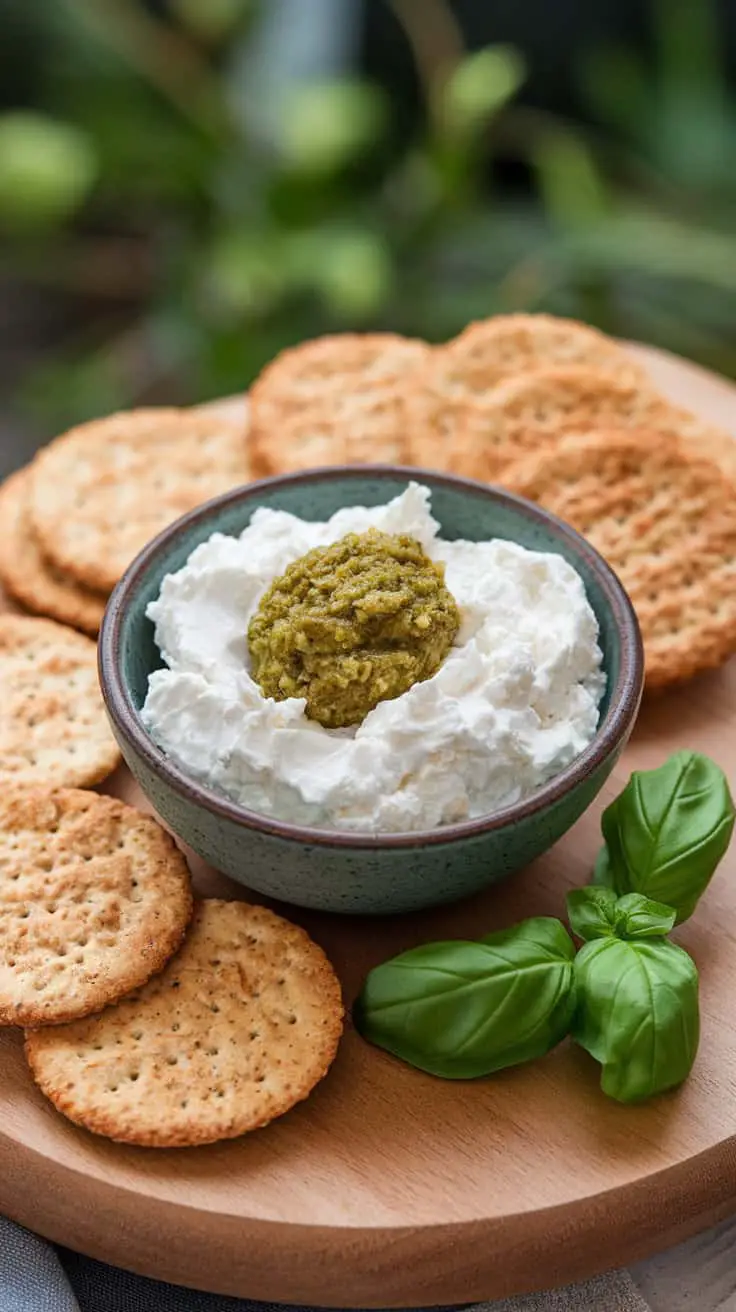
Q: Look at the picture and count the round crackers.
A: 9